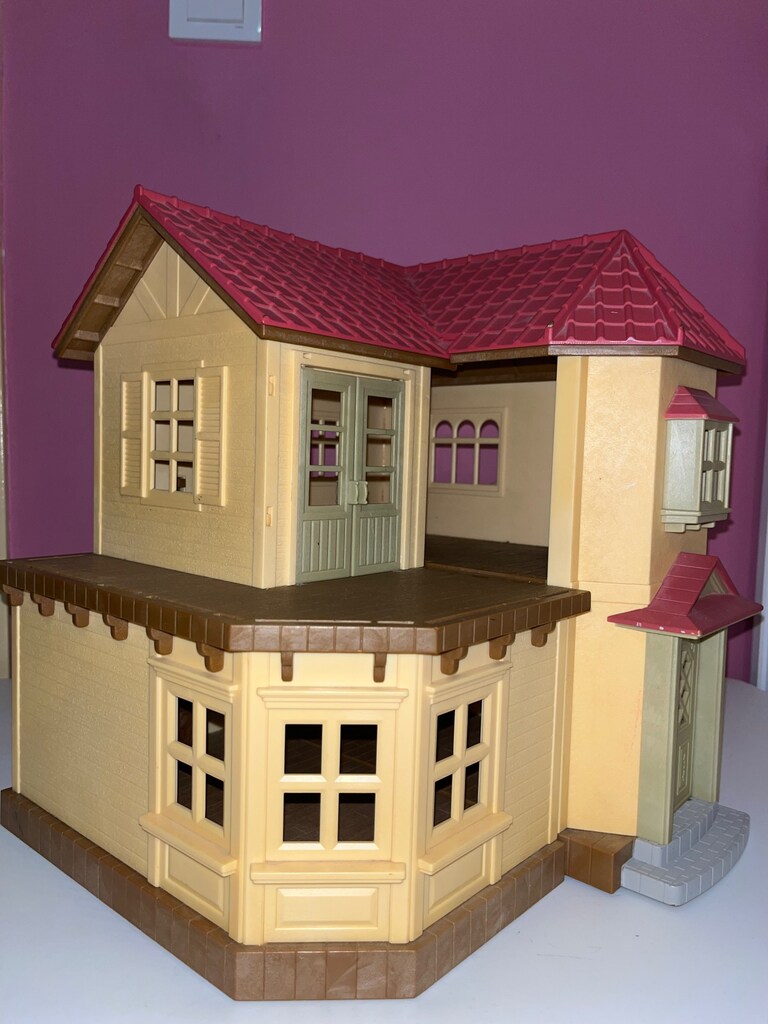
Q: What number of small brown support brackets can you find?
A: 11